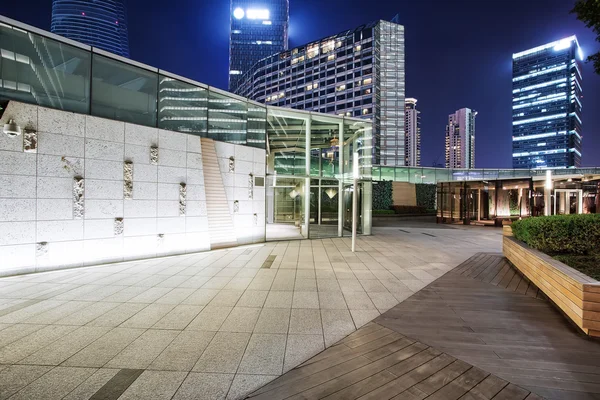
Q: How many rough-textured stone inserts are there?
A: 12